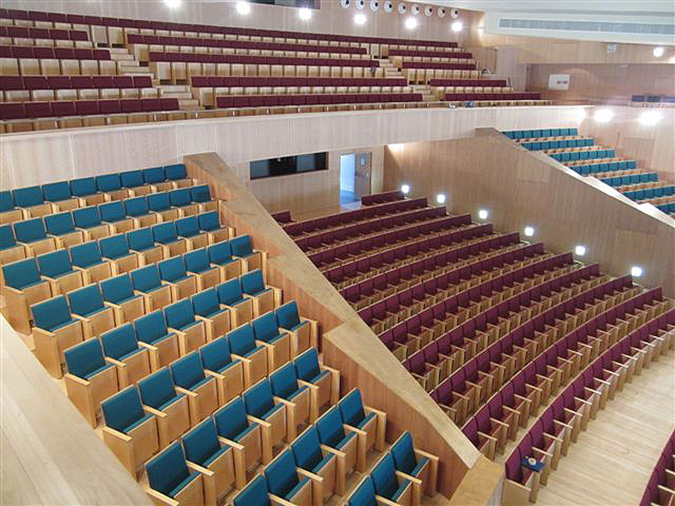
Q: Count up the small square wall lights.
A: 6